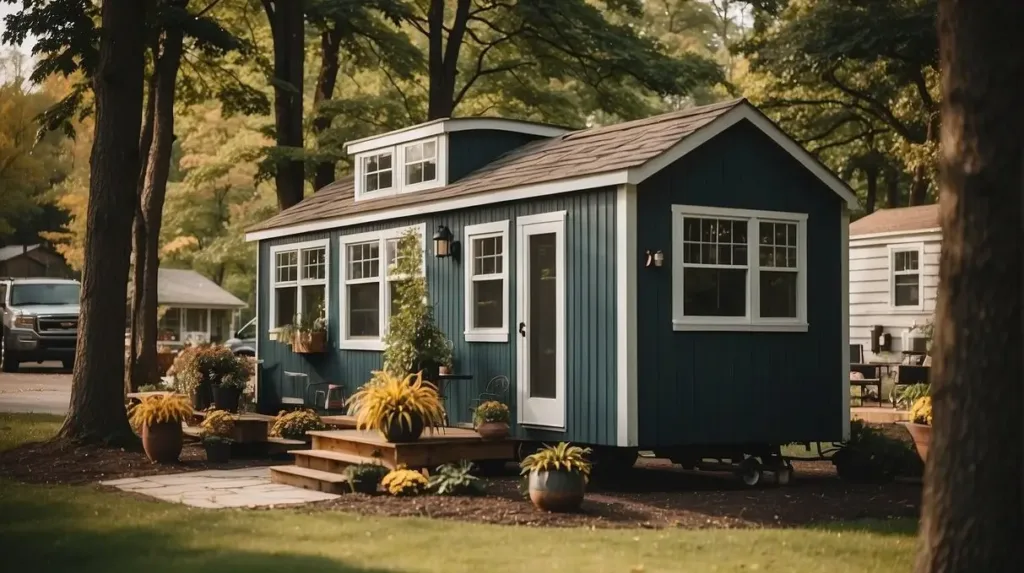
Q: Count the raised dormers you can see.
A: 1